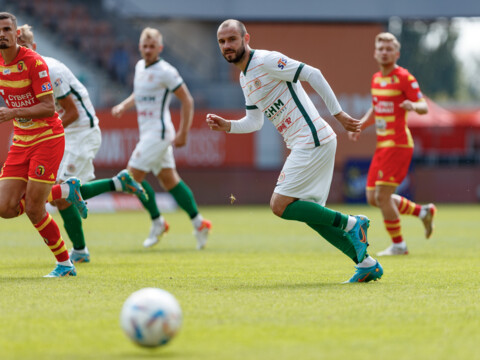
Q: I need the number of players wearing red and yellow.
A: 2